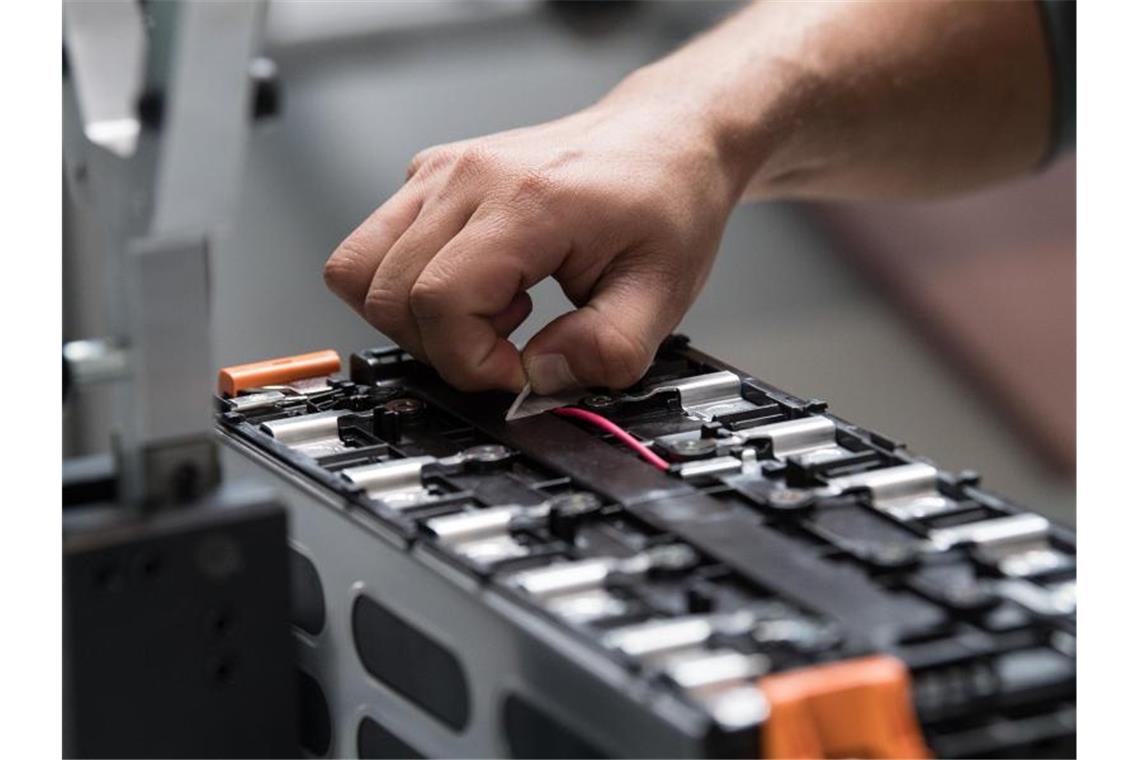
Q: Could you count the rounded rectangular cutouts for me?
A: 5